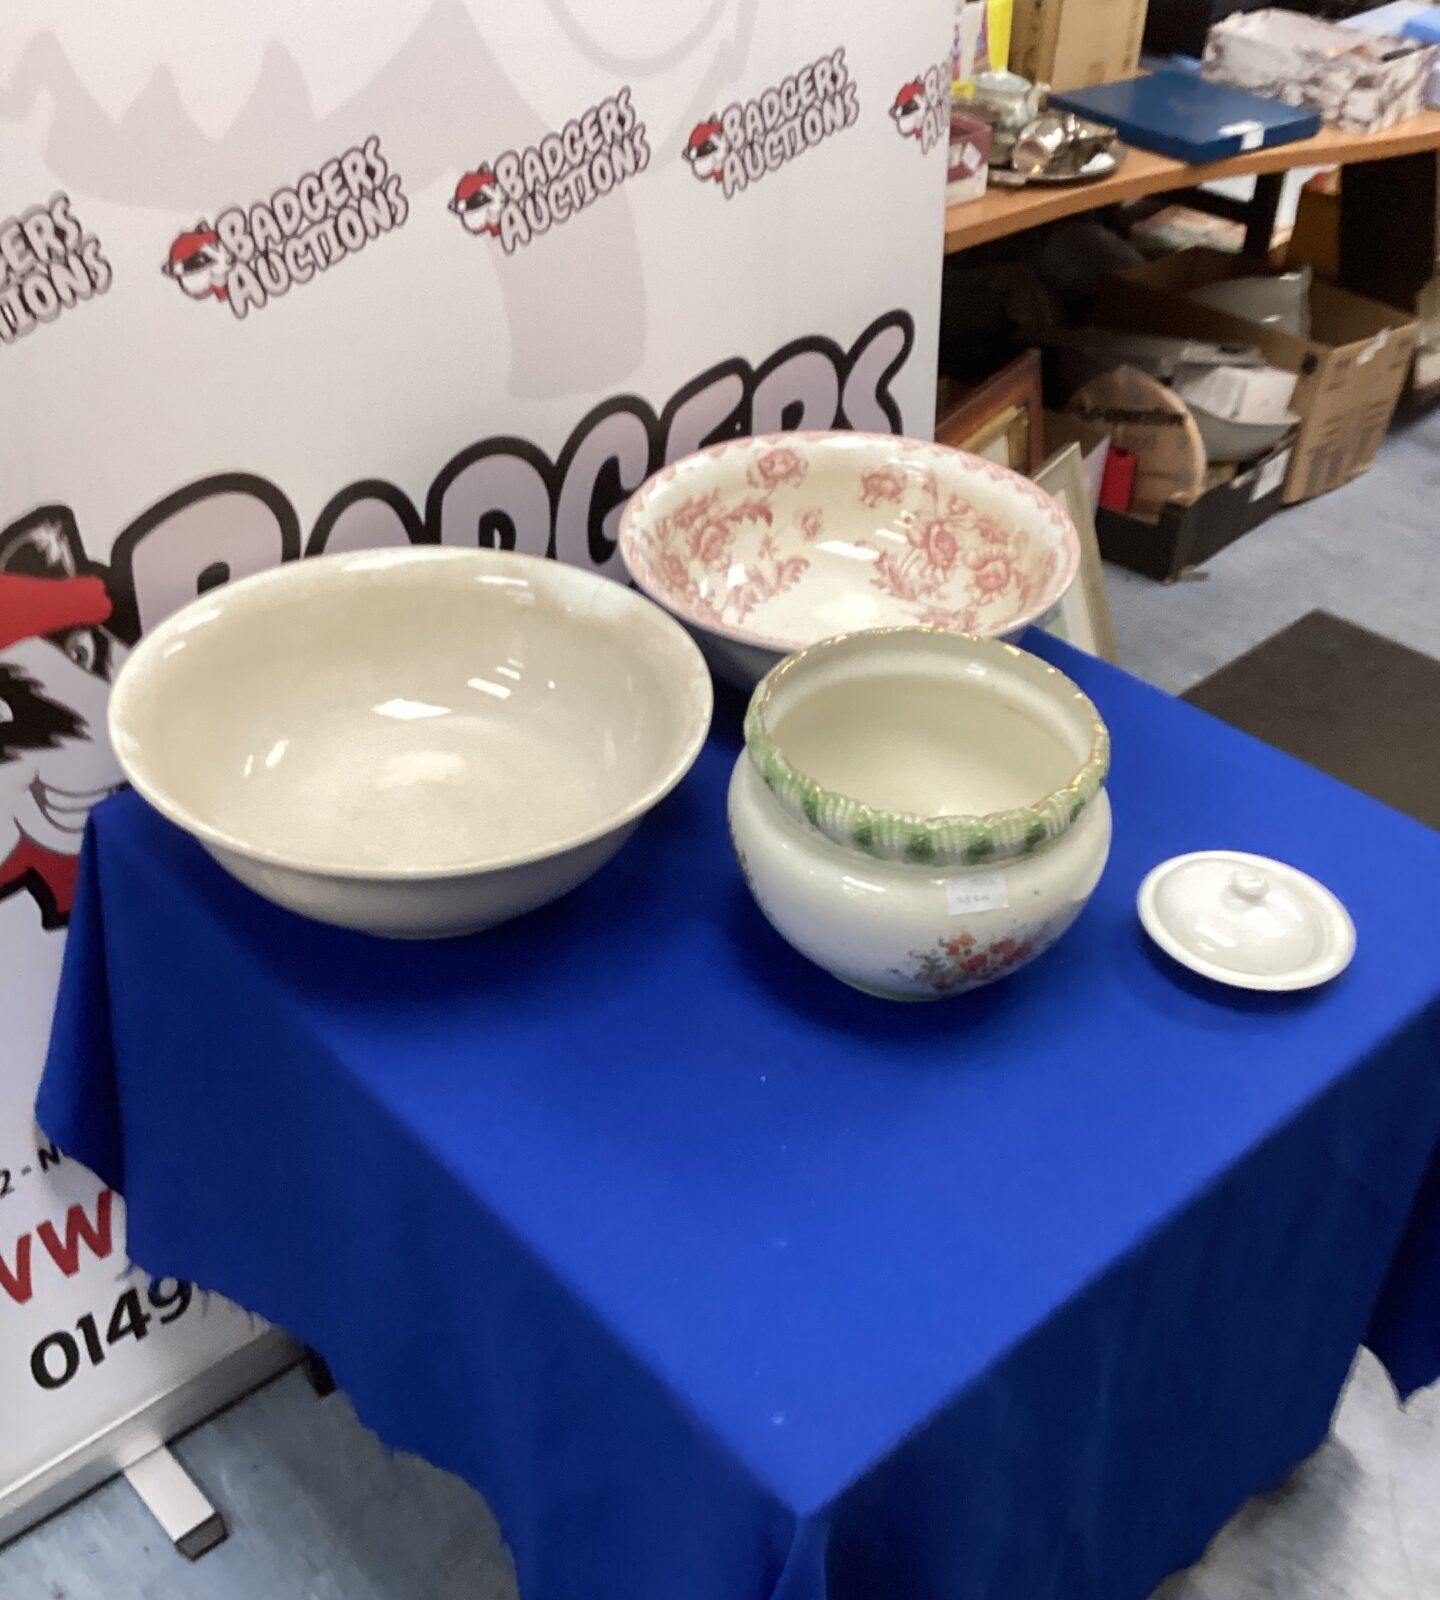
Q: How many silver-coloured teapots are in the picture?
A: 1